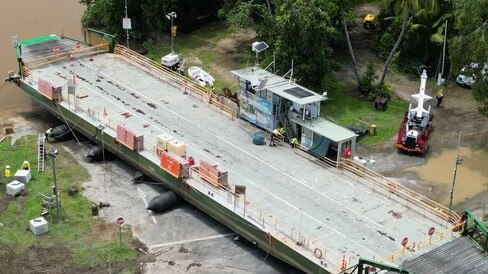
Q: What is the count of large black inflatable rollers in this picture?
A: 4